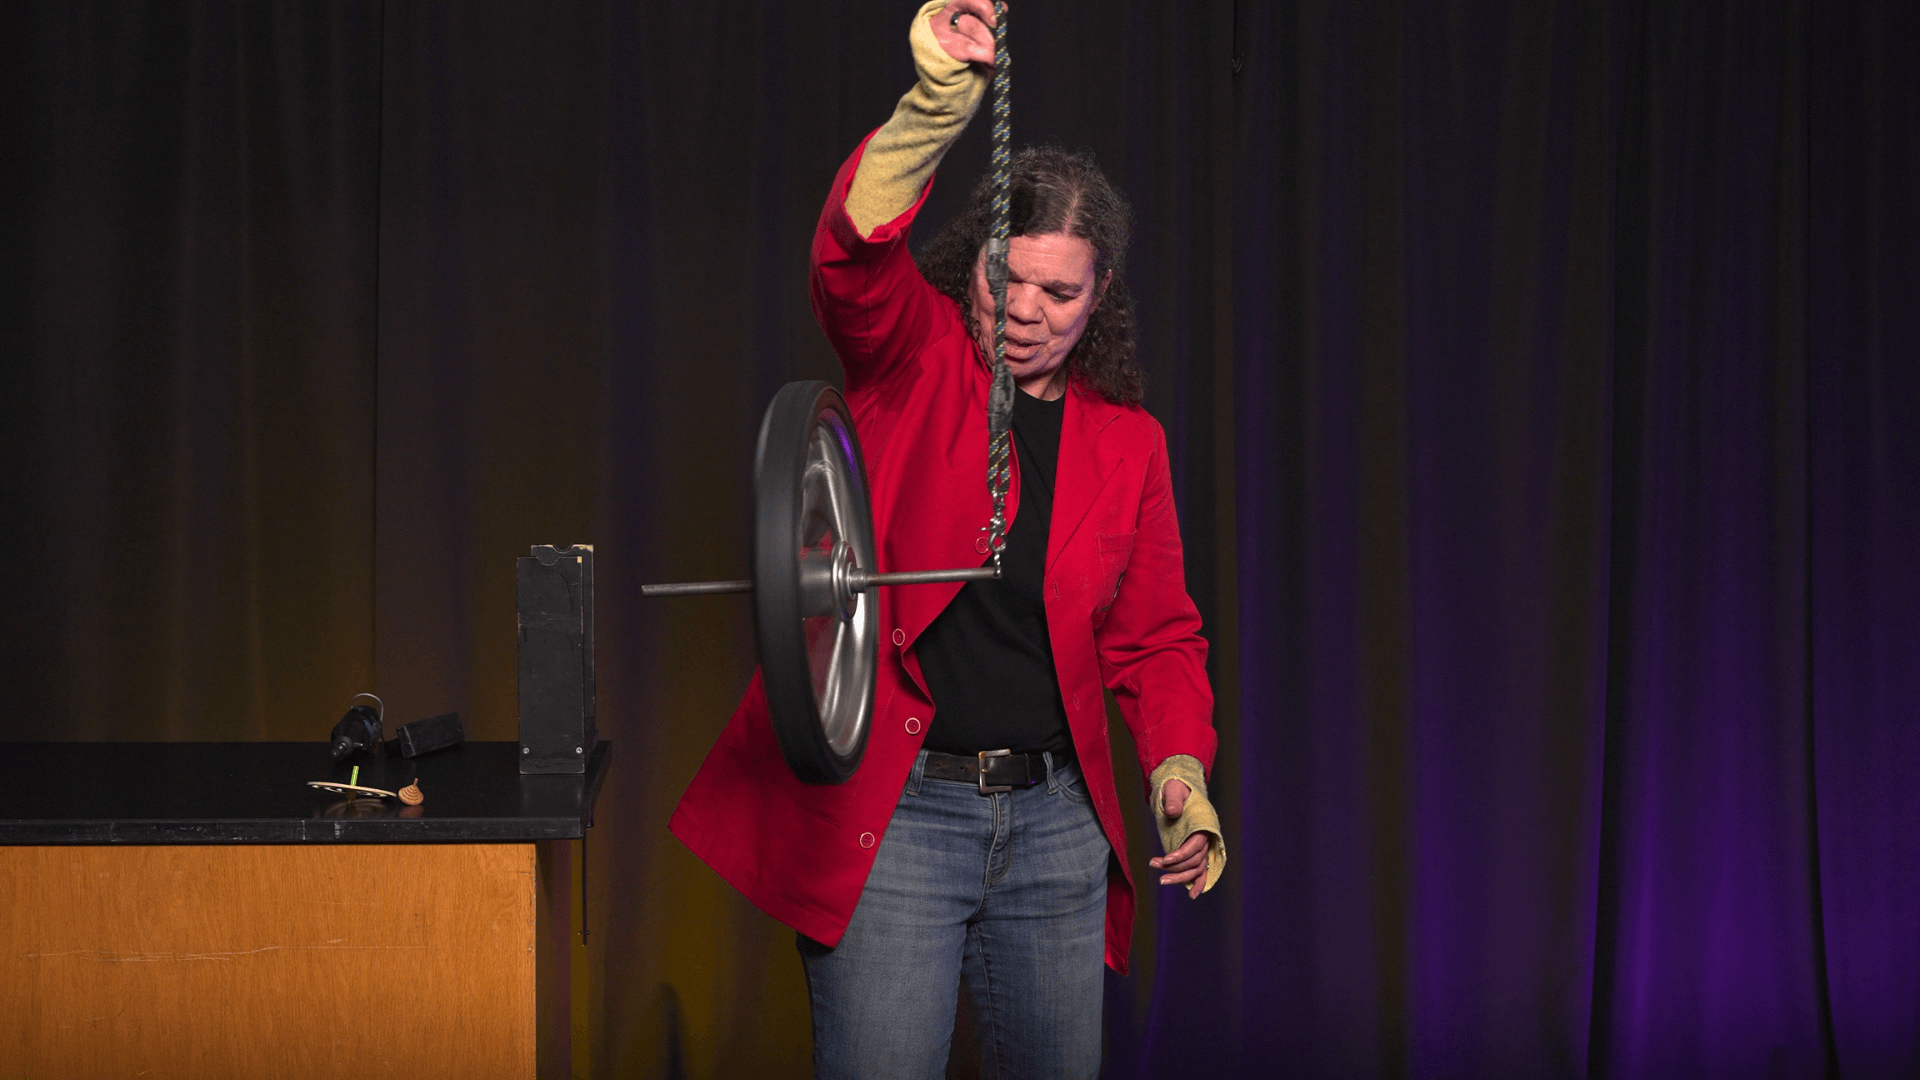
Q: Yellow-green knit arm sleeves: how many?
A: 2